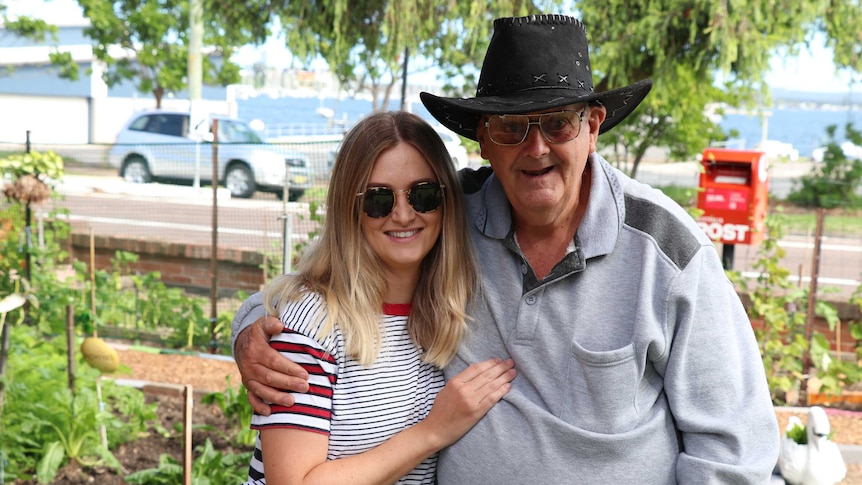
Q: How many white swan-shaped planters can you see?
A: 1